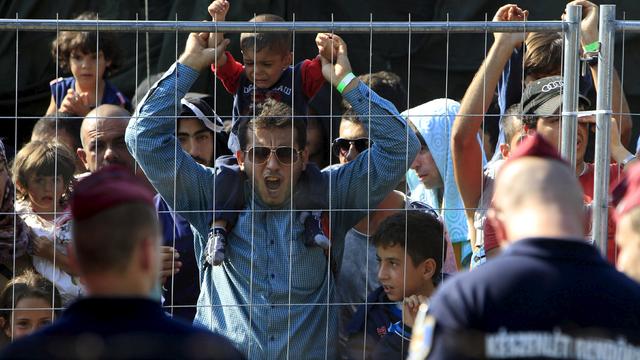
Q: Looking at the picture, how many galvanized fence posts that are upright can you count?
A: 2